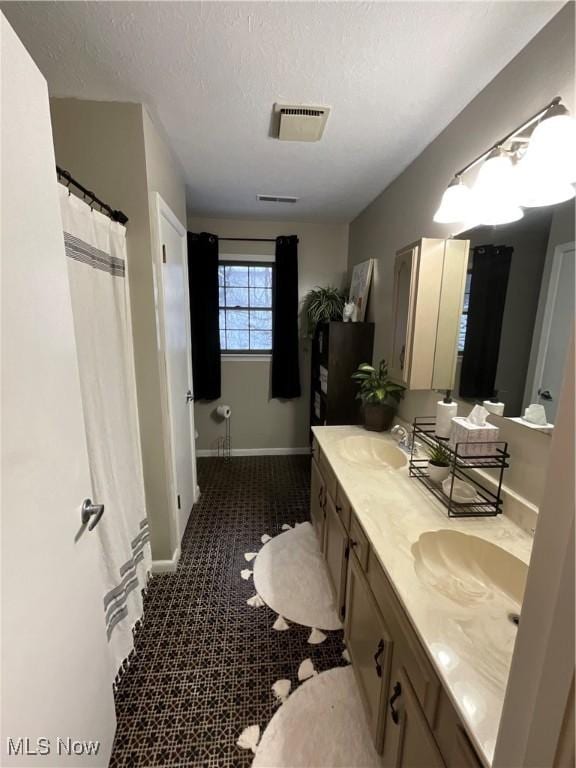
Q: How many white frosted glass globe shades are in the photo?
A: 3